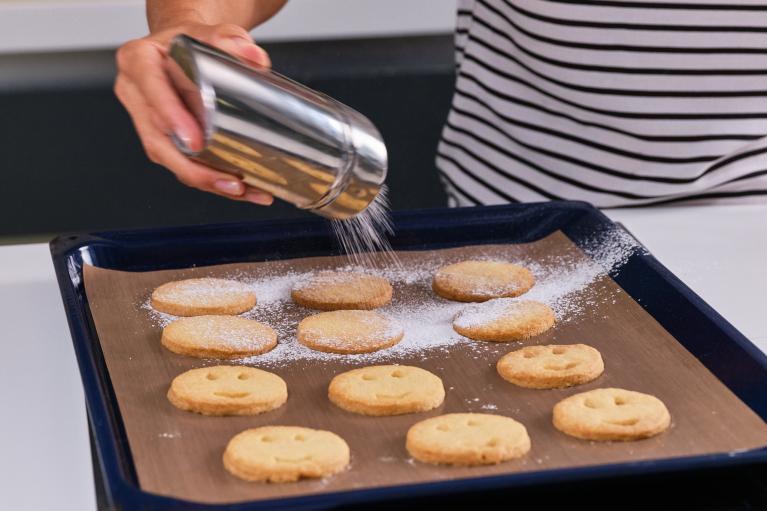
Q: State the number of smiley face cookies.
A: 6